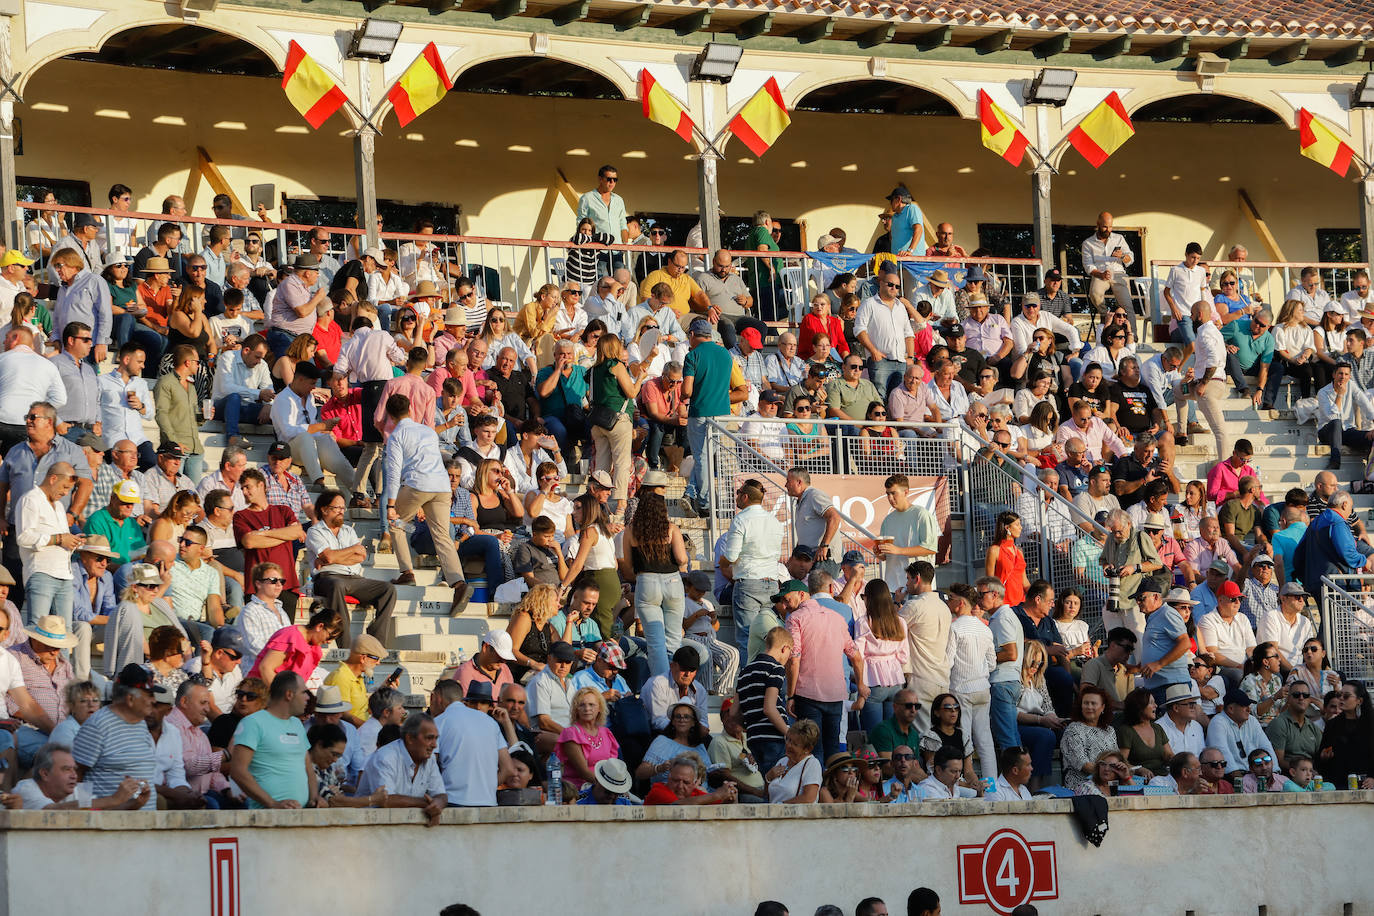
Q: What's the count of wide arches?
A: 4